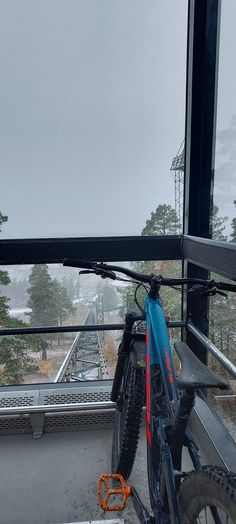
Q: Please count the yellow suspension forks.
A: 0